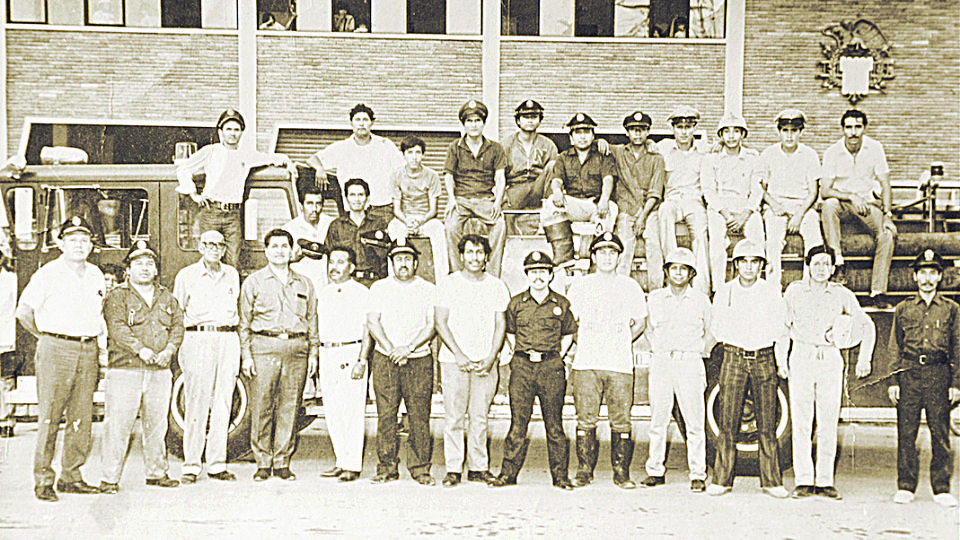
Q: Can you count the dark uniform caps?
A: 13